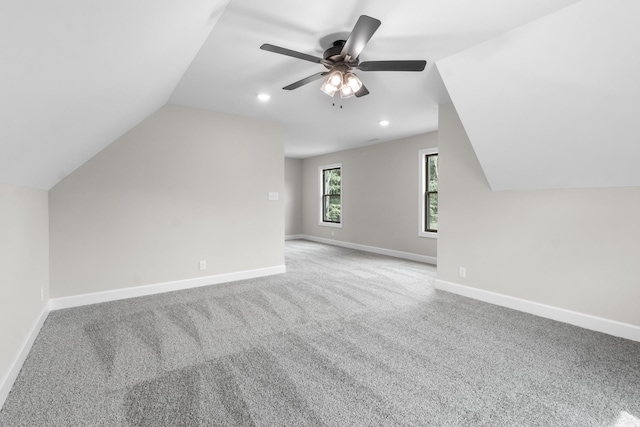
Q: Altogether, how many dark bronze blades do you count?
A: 5